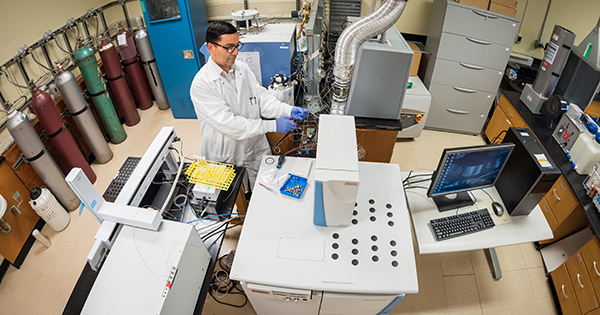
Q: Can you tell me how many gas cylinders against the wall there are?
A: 7